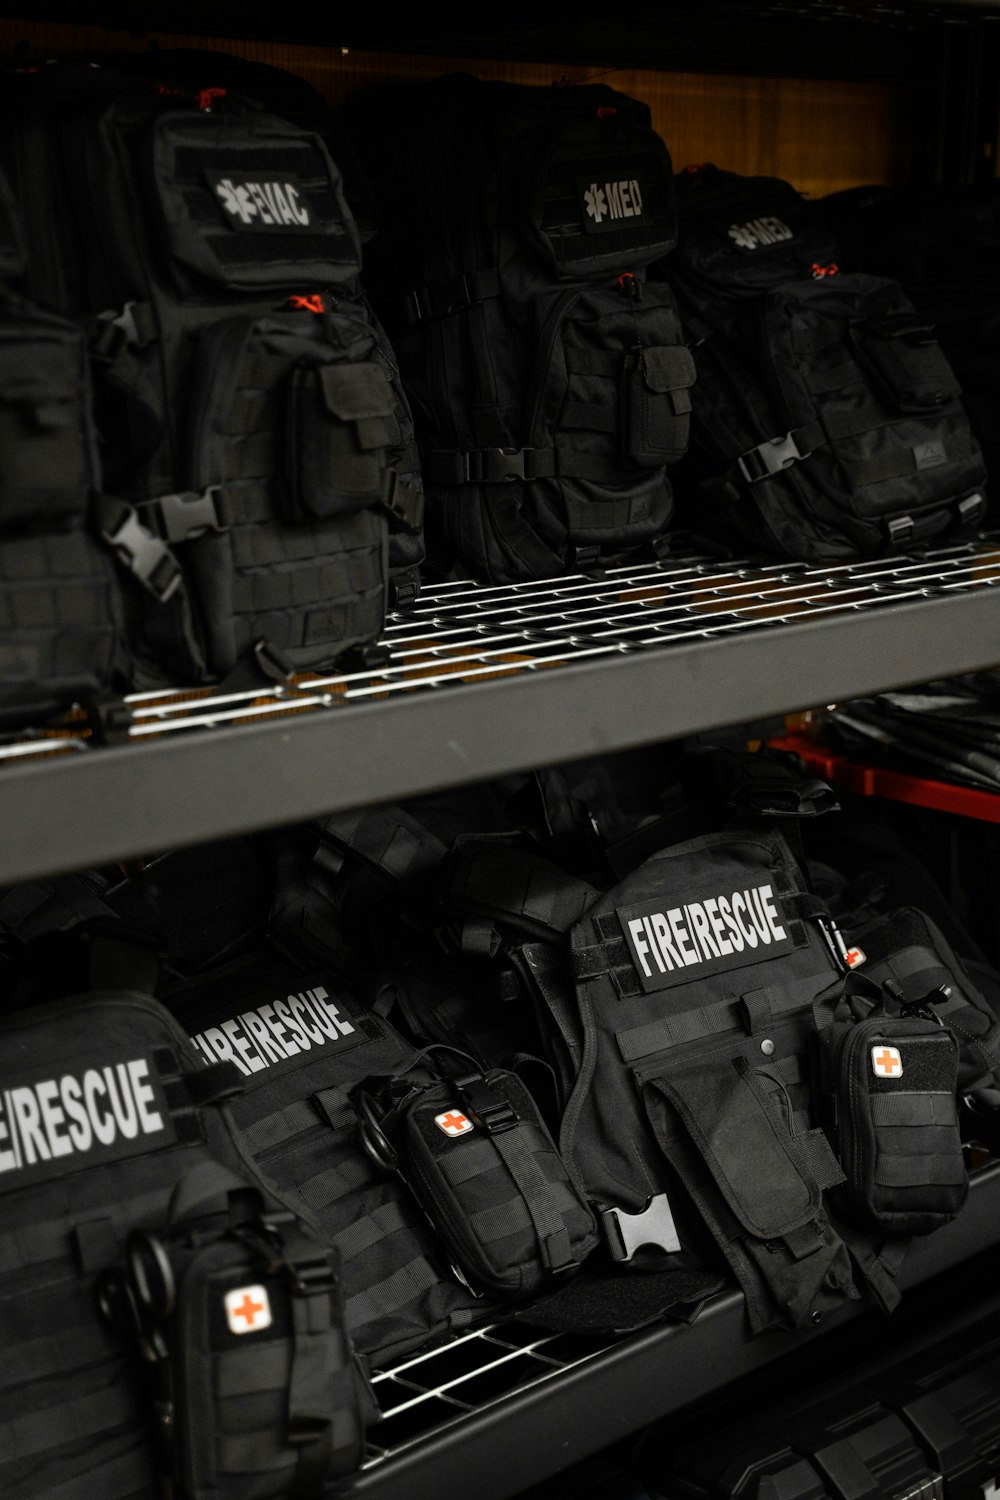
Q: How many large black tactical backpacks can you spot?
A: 4